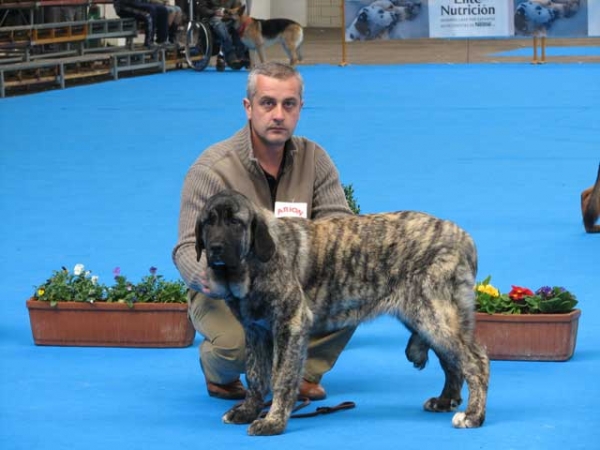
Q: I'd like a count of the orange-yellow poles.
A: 3